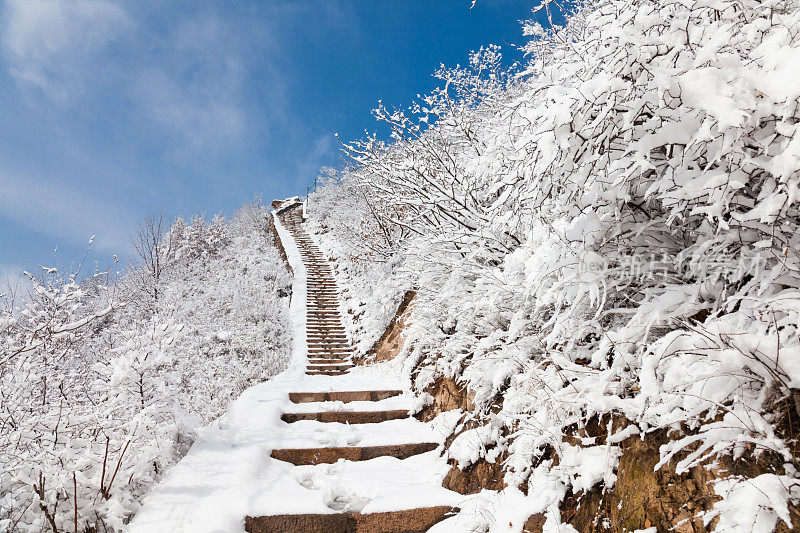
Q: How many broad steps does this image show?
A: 4